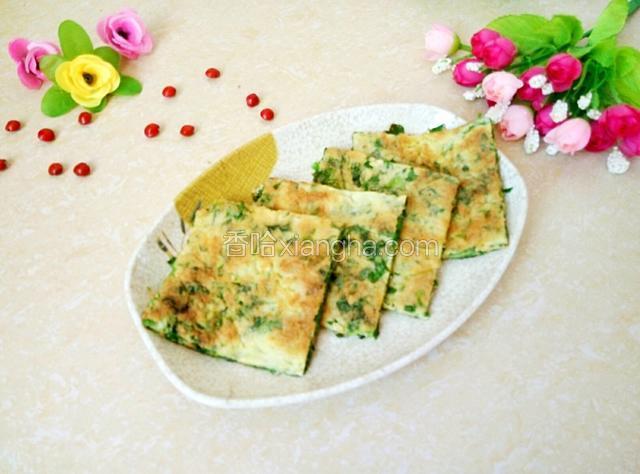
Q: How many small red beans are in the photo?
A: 12